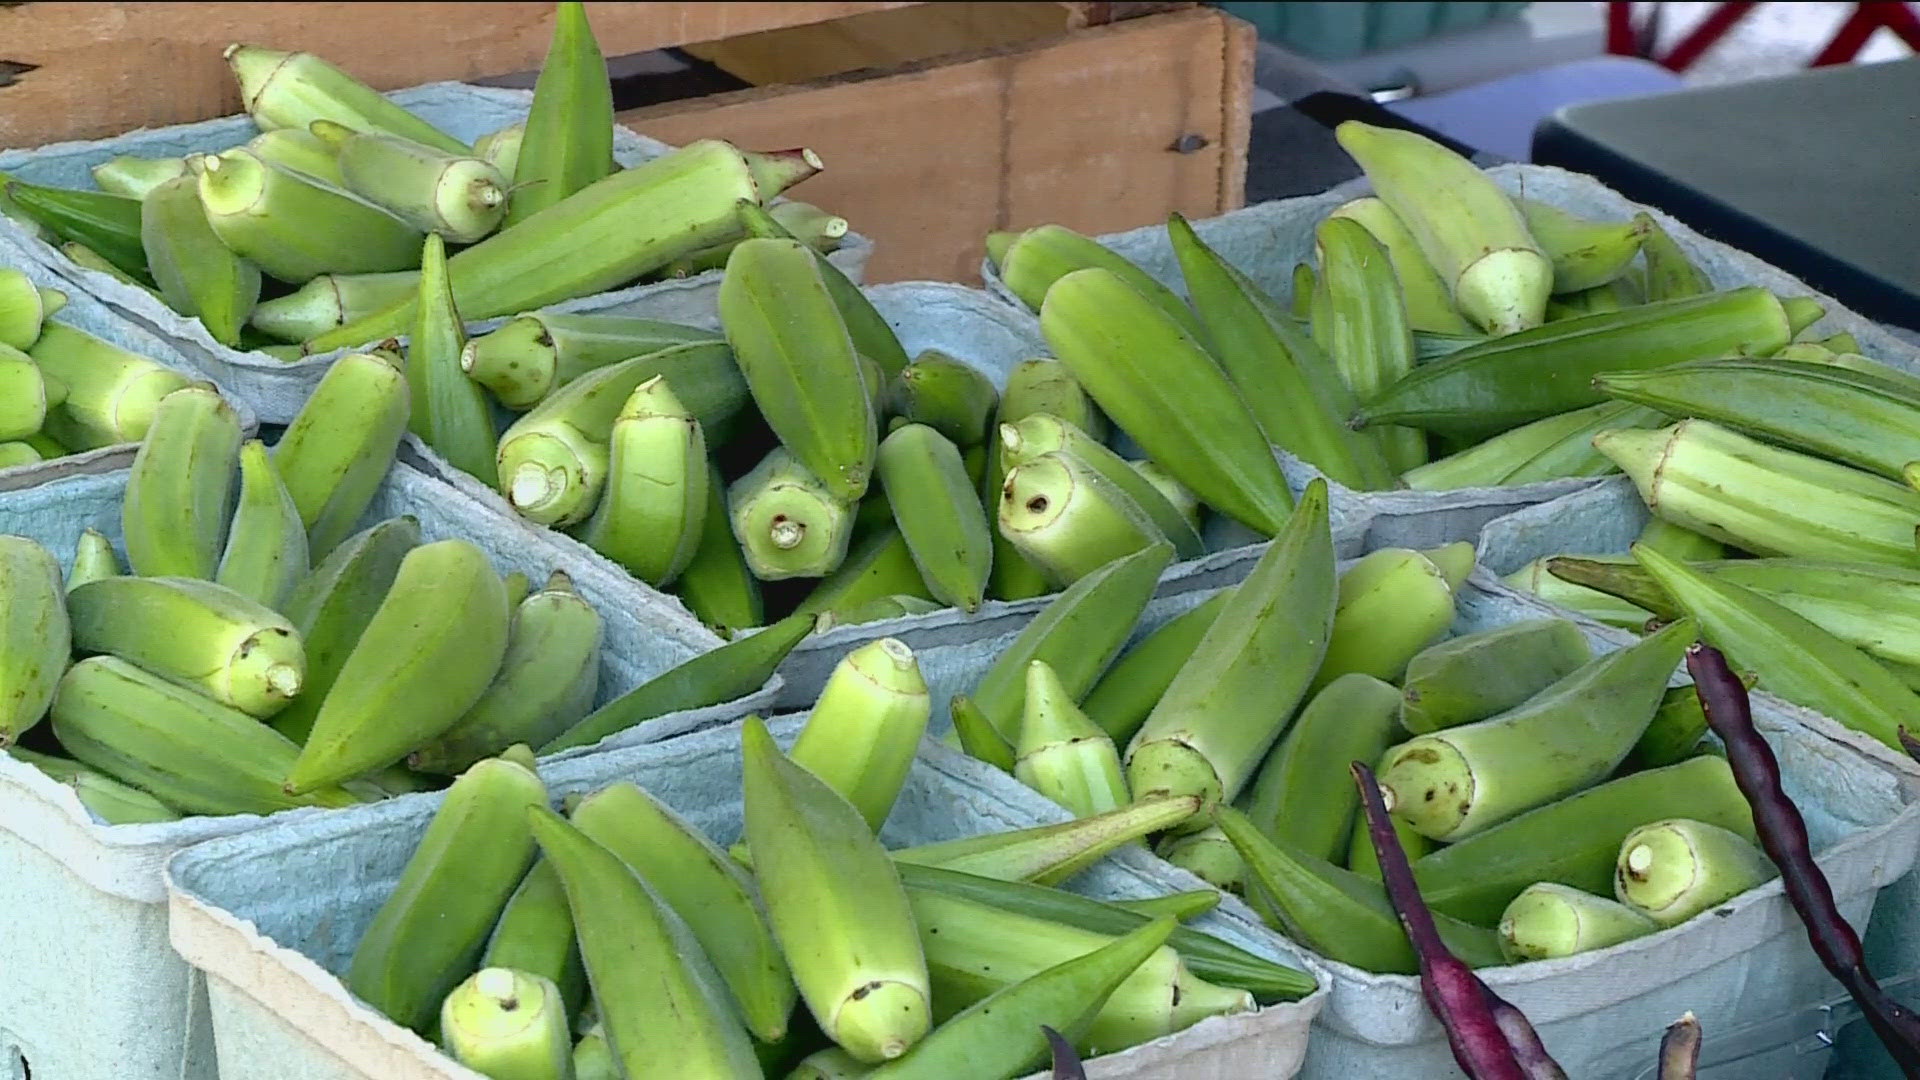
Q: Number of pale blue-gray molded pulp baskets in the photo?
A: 8